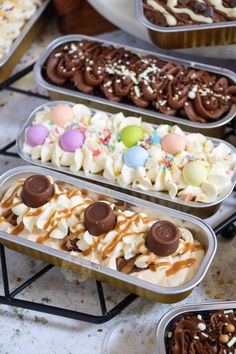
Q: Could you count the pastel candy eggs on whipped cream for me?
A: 7